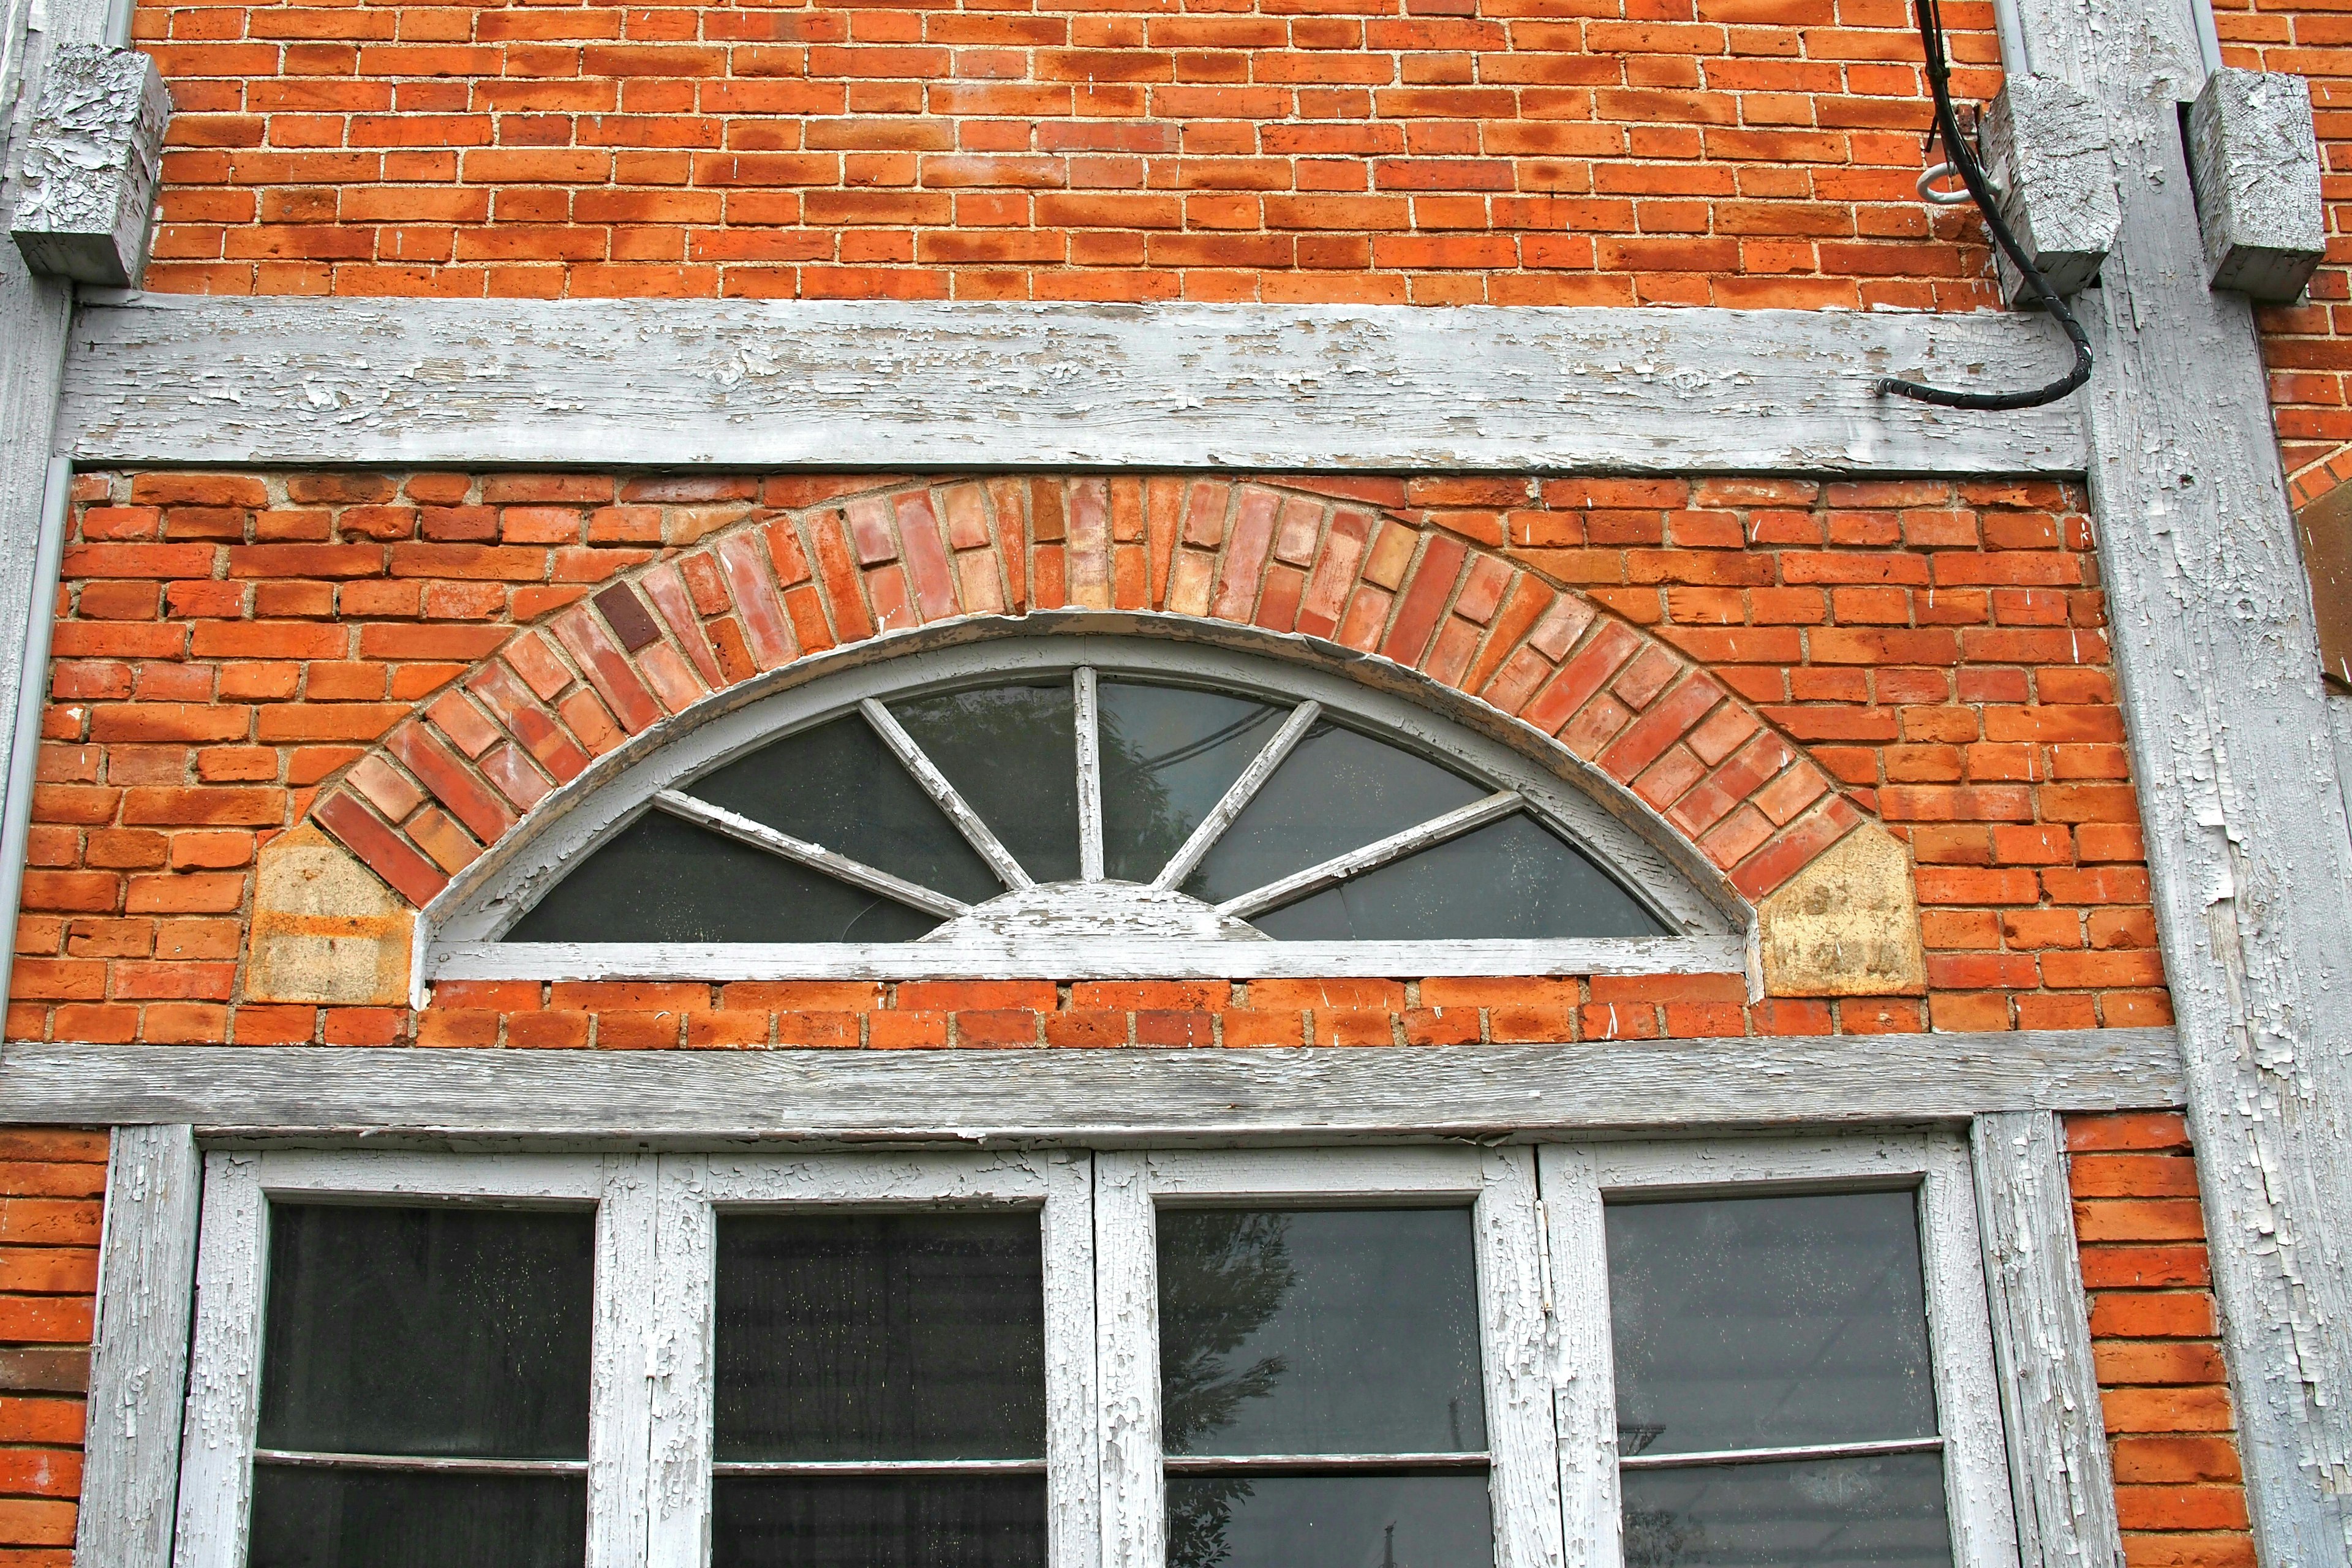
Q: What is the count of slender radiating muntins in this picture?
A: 5